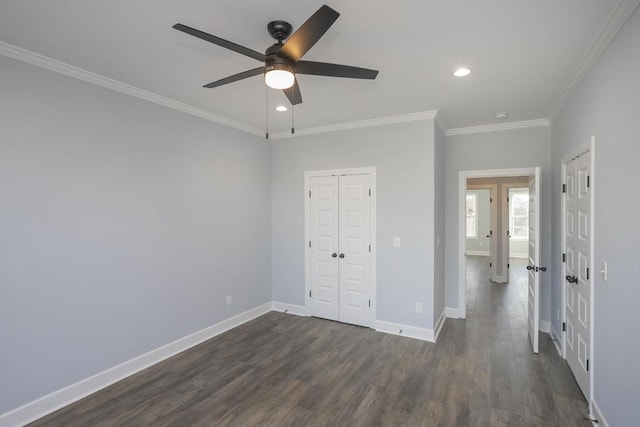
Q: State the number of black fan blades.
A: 5